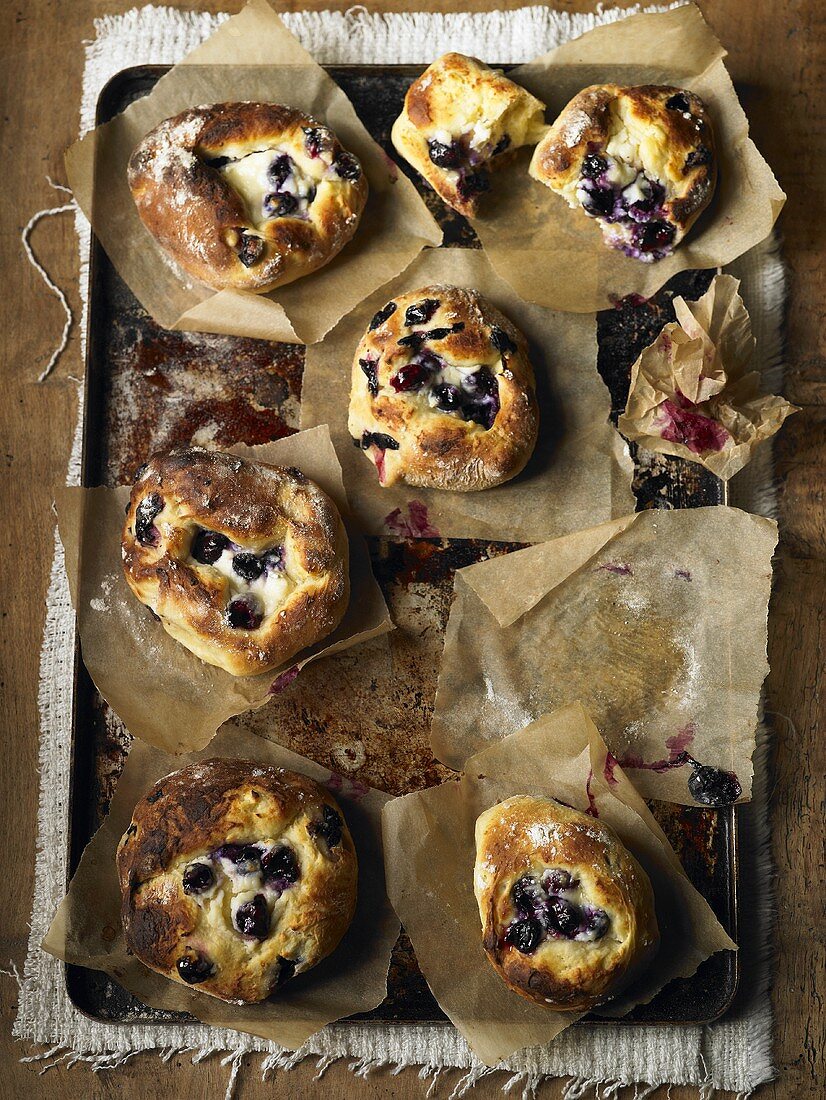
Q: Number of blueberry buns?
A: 6